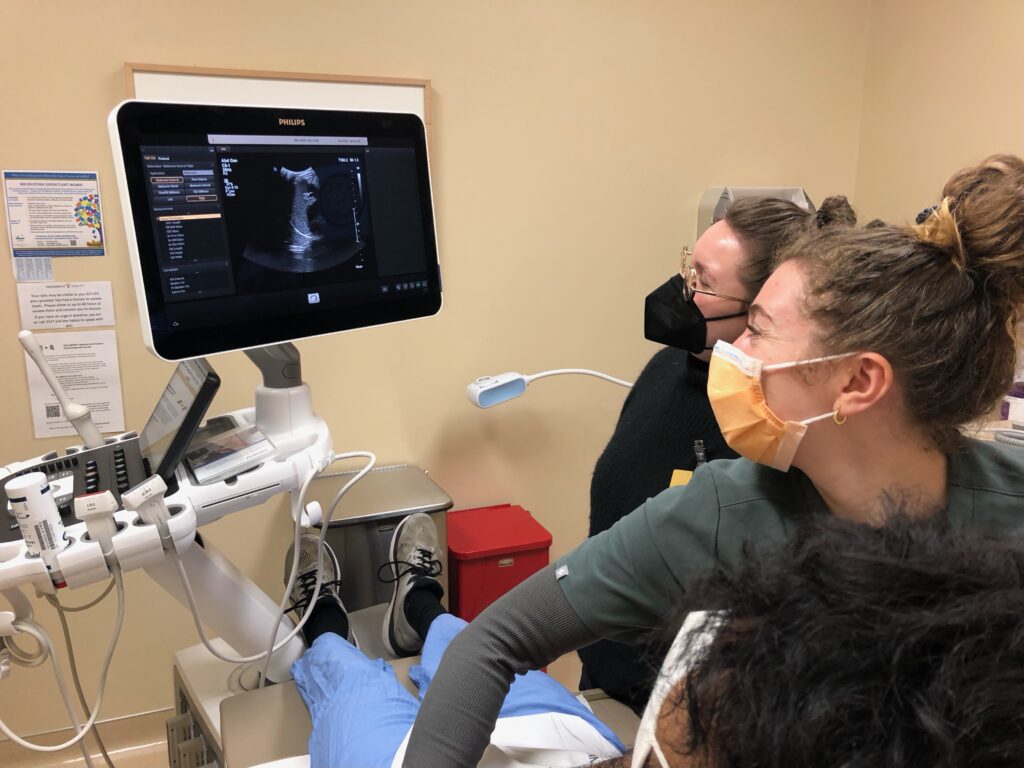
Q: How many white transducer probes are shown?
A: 3